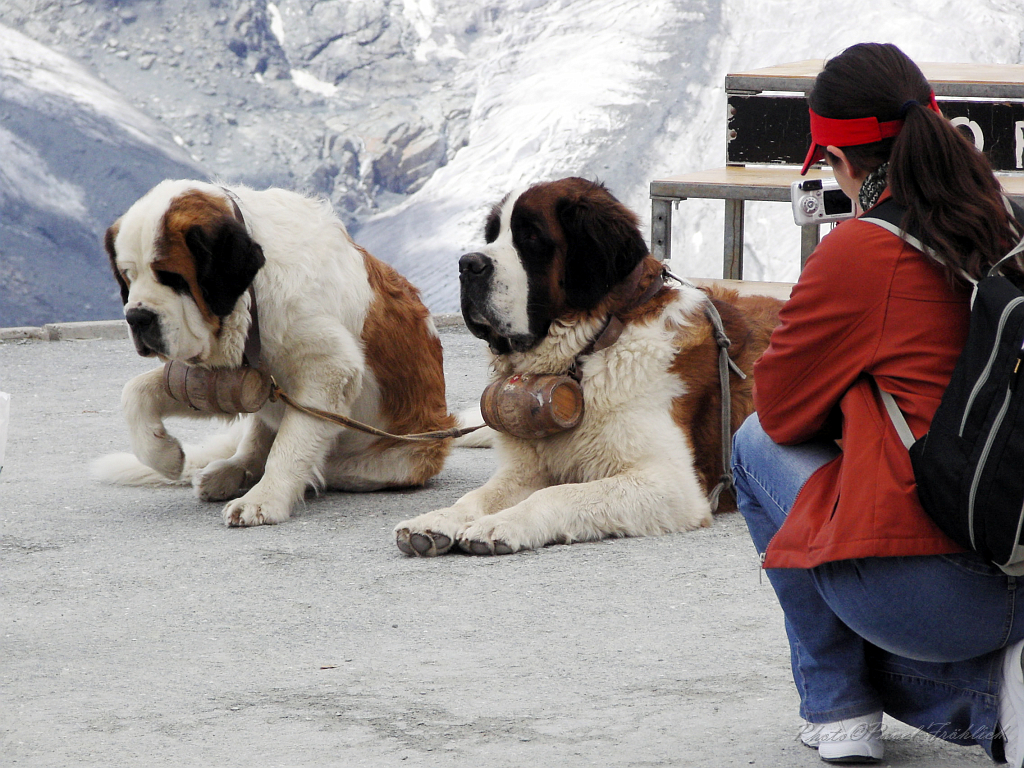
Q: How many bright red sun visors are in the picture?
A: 1